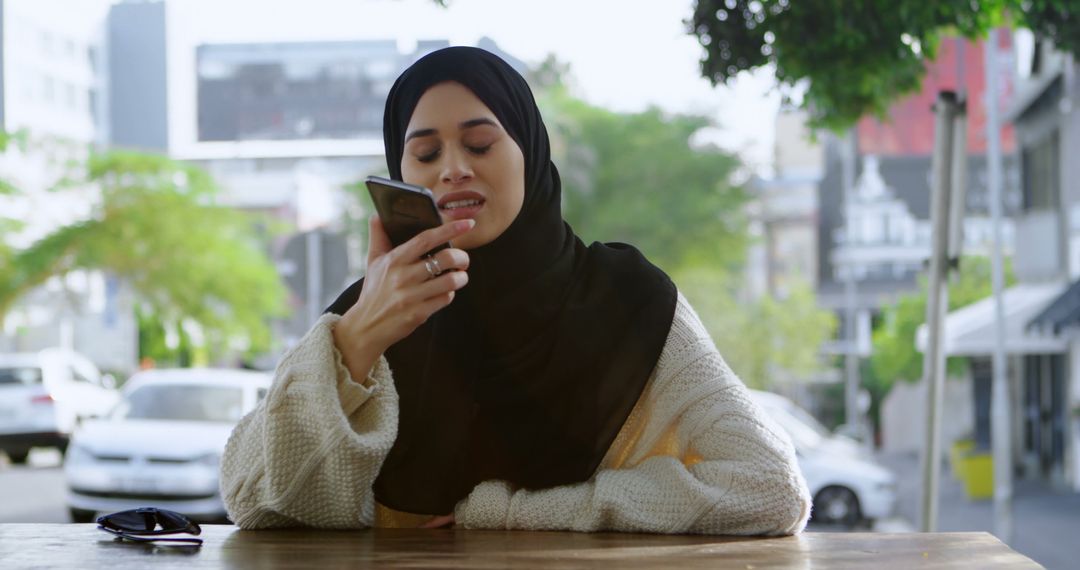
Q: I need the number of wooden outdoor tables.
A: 1